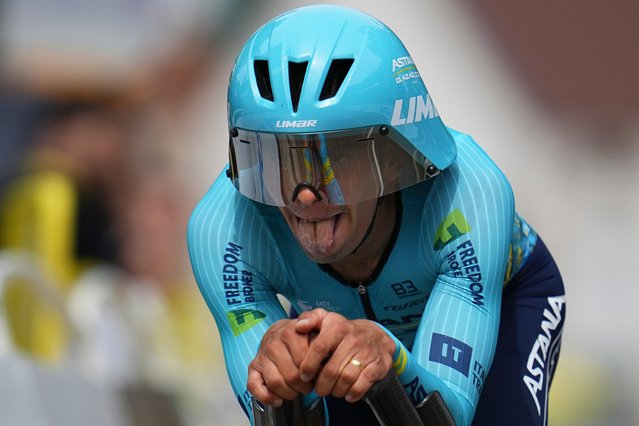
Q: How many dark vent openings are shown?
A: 3